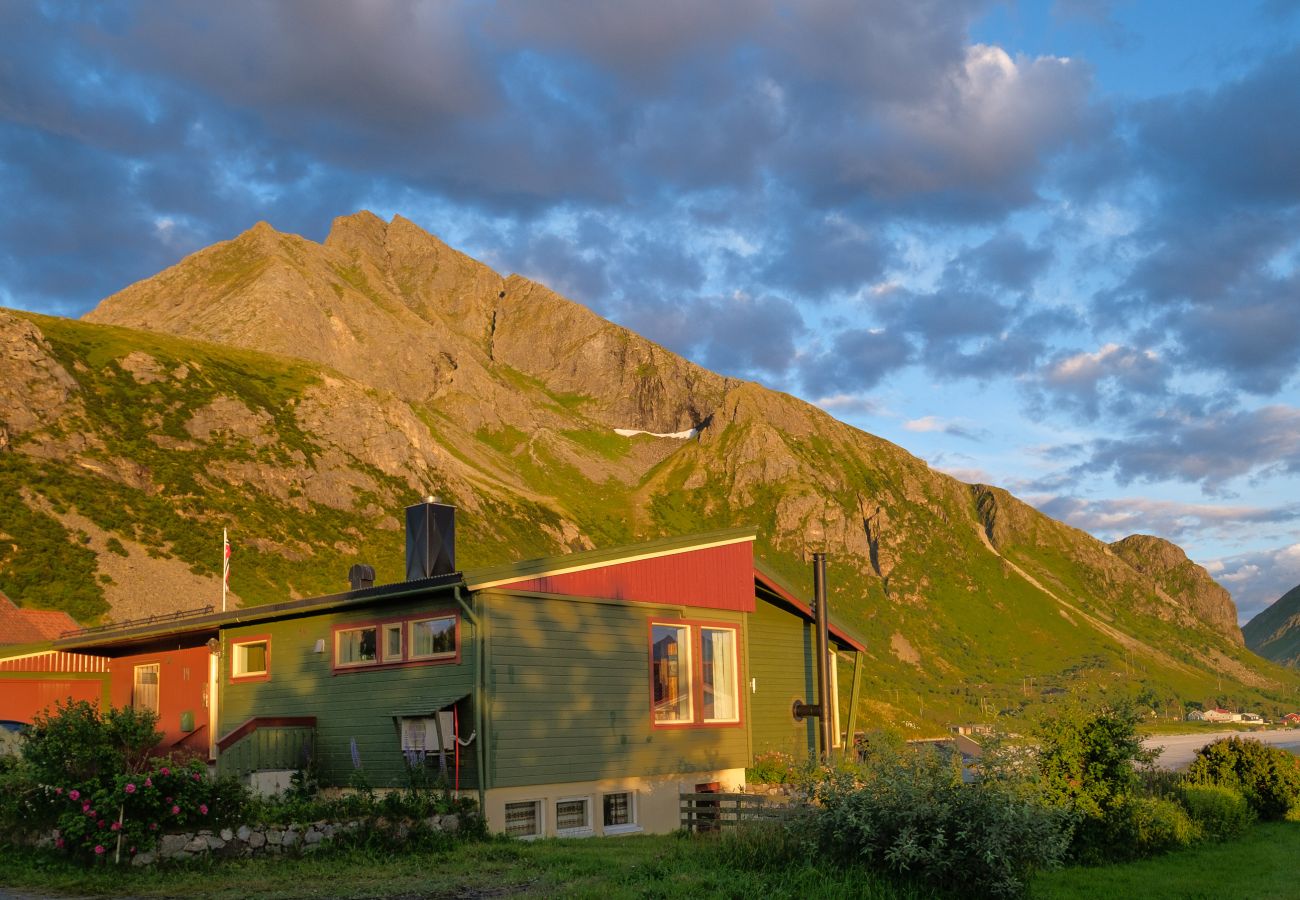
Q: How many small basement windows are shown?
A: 3